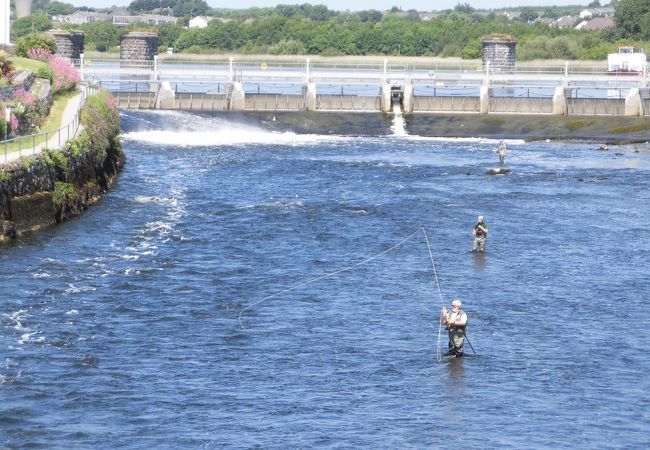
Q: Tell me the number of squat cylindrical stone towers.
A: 3